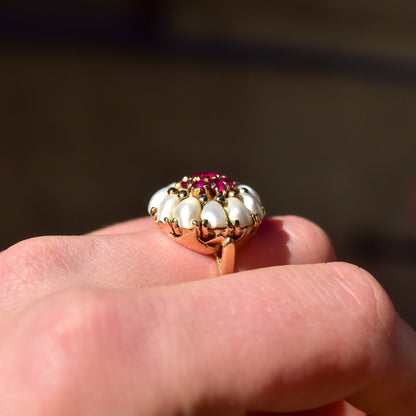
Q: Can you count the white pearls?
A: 7